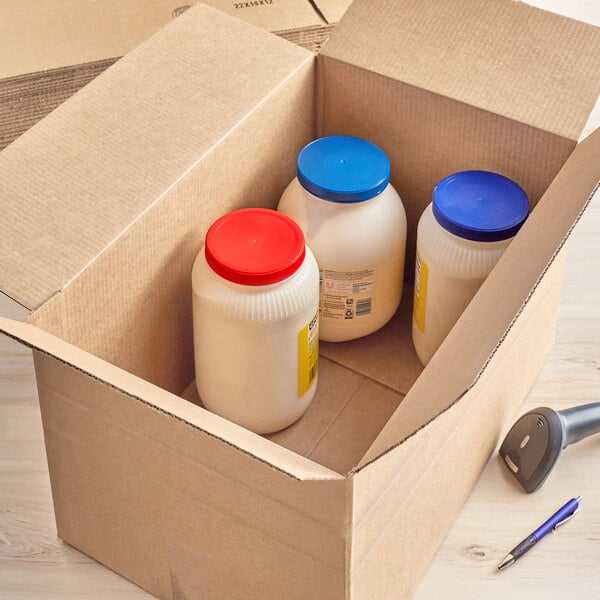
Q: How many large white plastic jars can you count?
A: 3